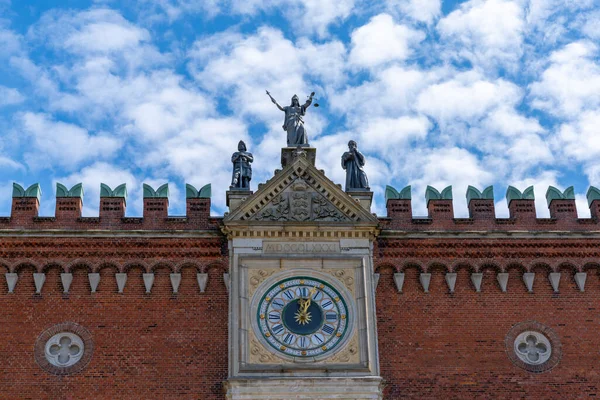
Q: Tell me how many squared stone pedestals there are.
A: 3